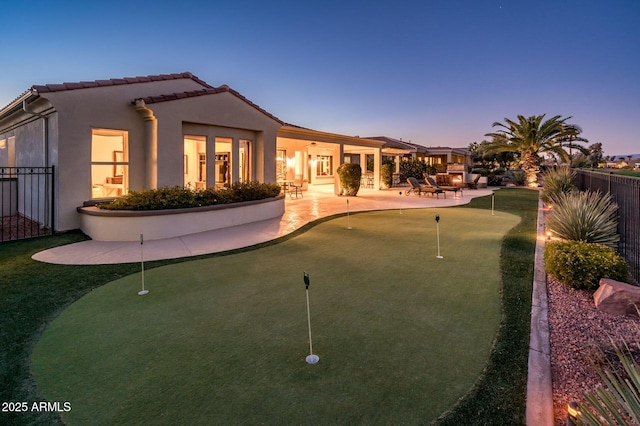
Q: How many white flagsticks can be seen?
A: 6